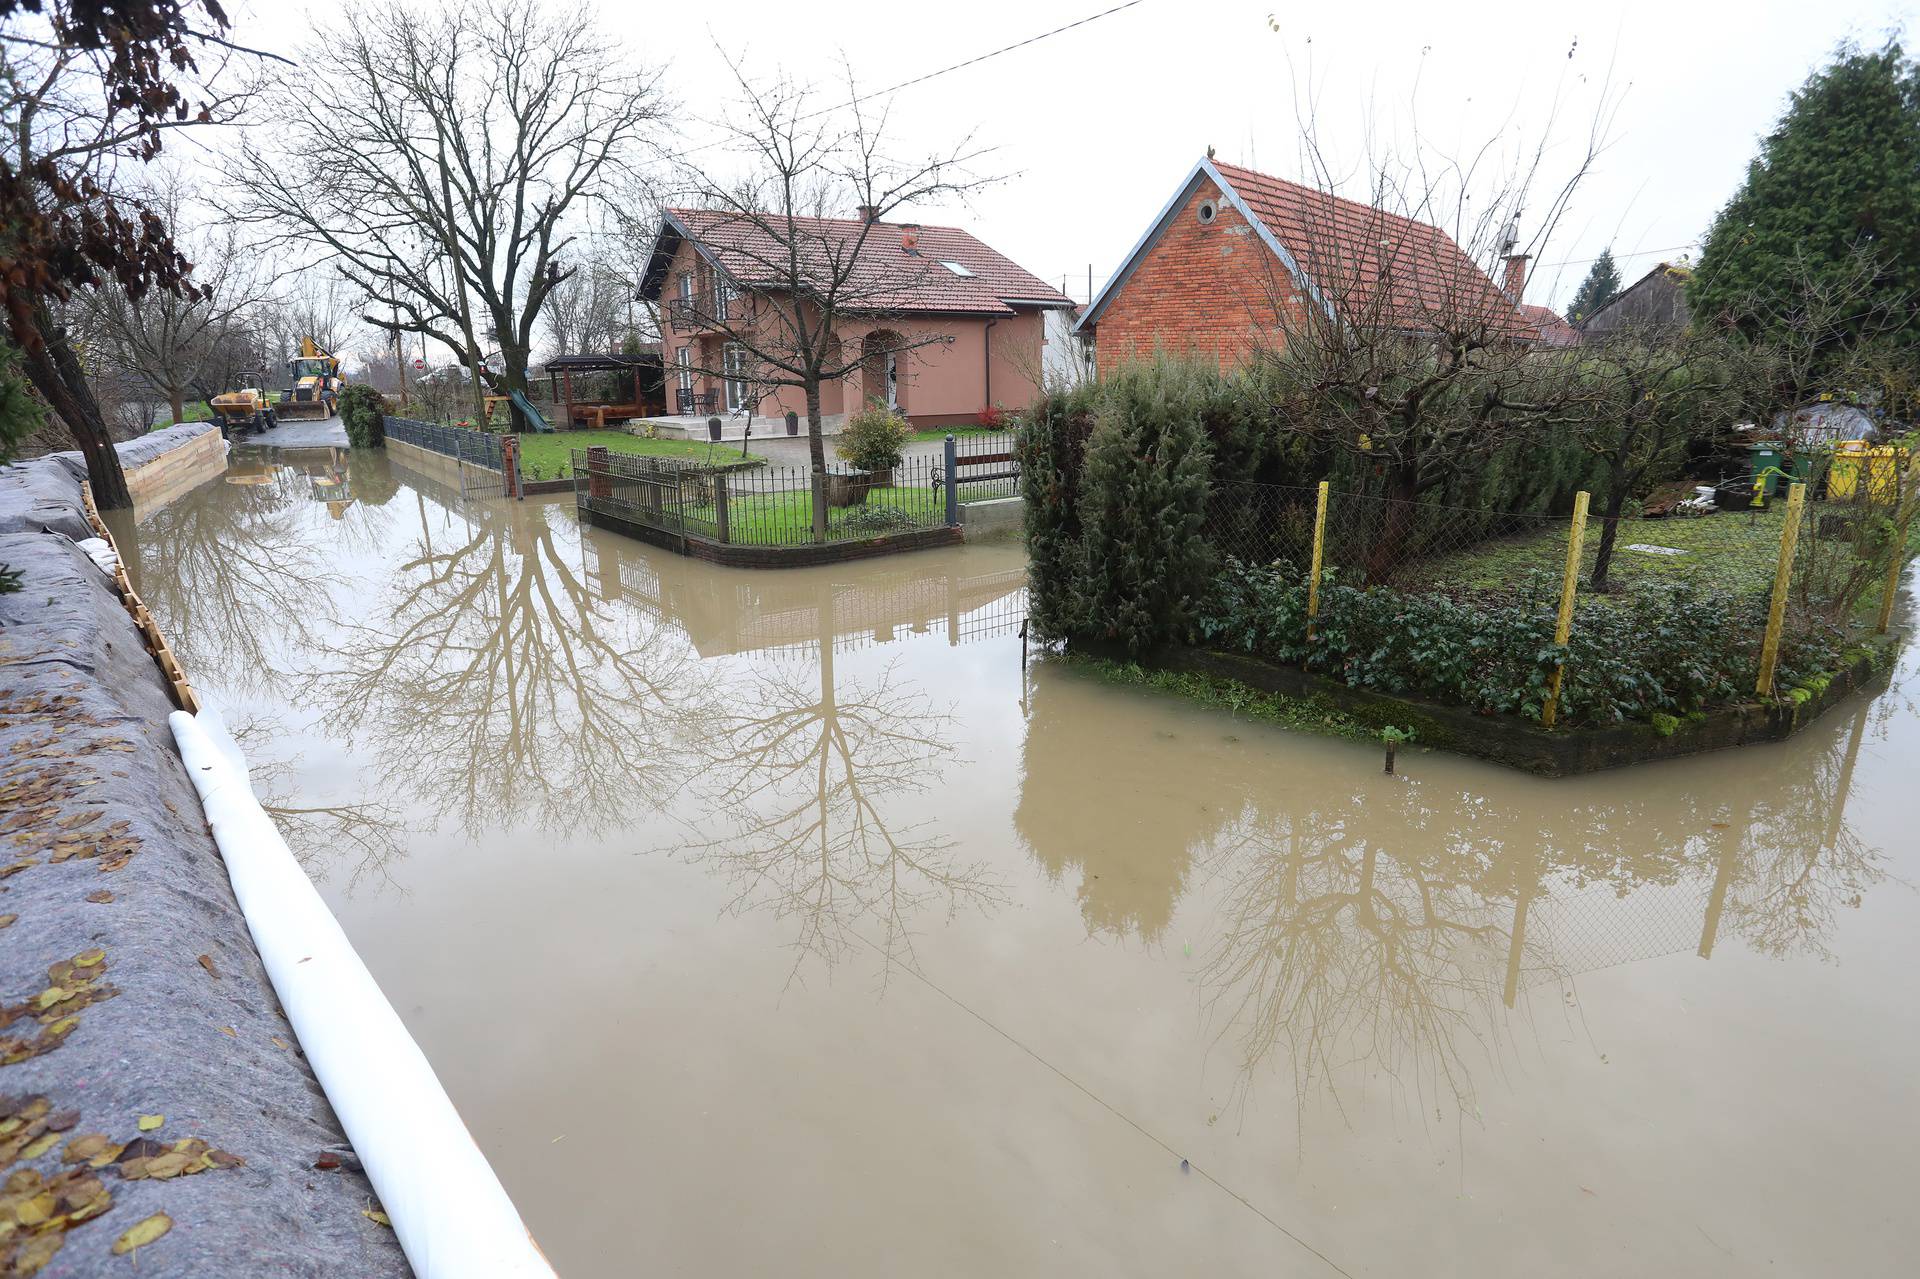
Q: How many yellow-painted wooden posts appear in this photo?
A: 4